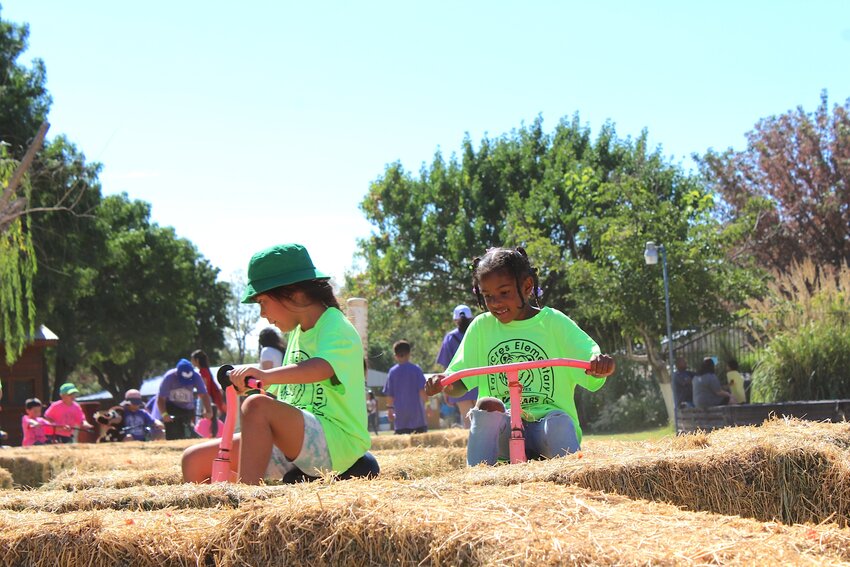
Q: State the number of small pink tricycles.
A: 2